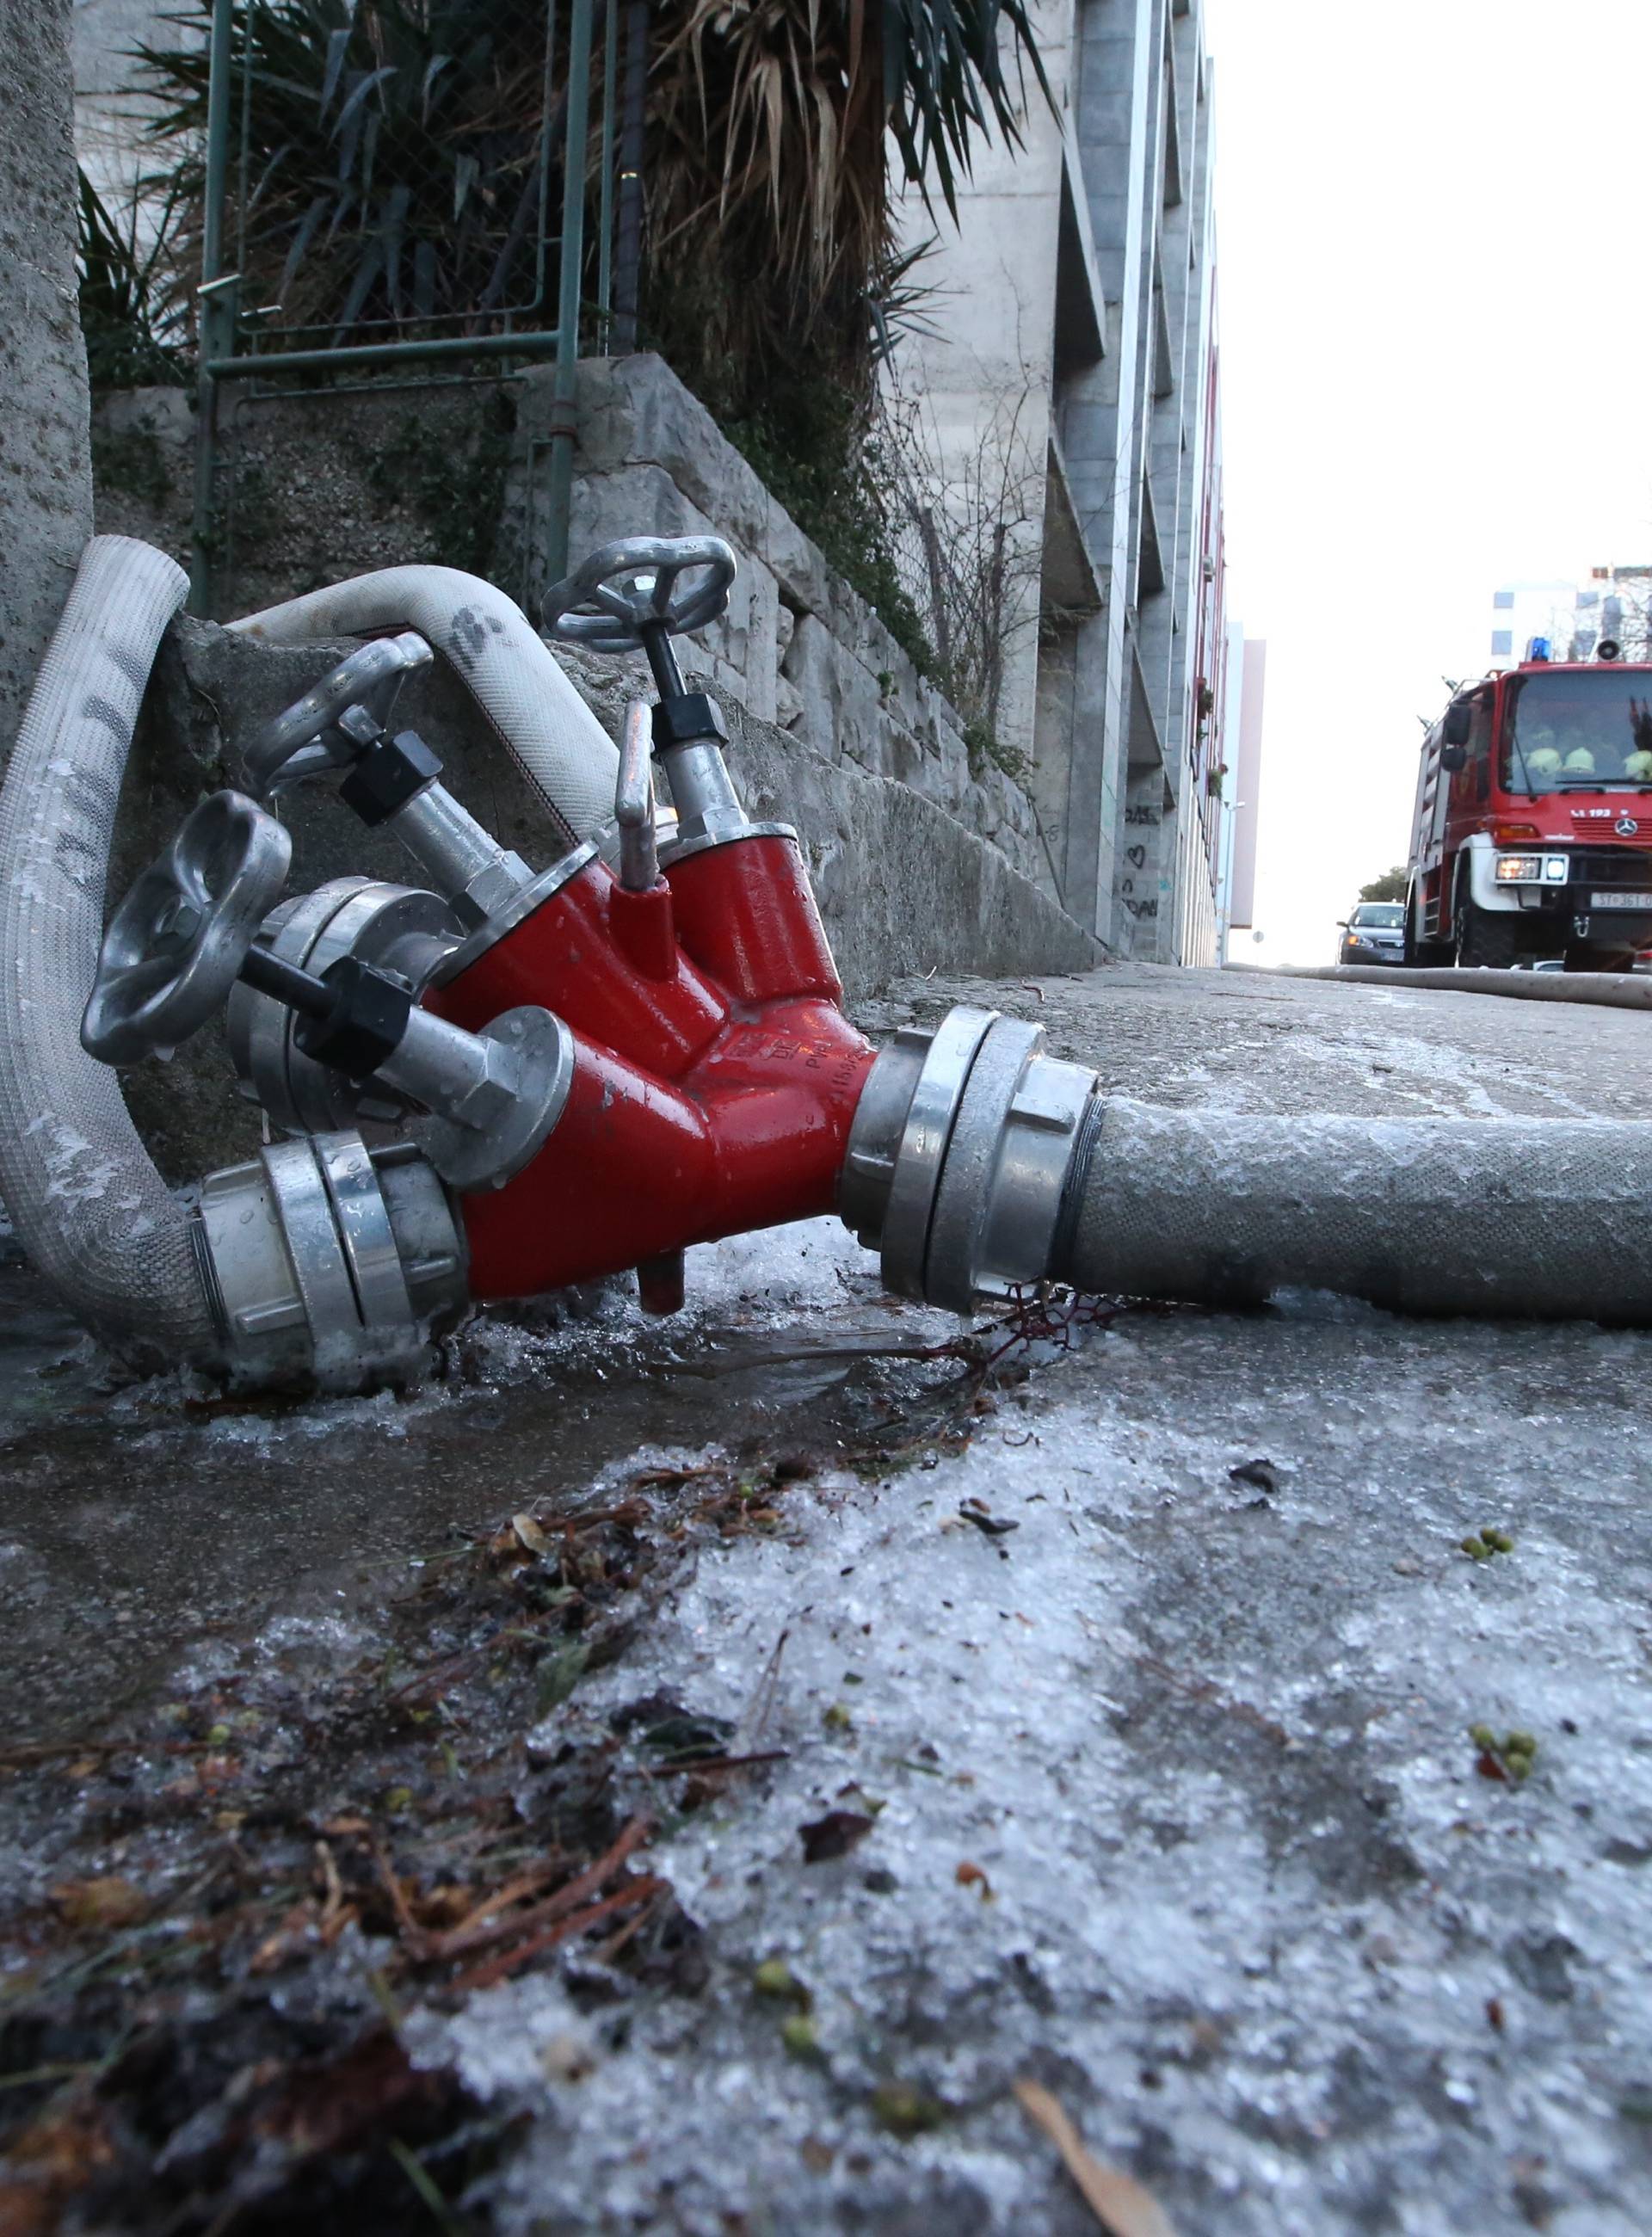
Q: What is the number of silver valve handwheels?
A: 3